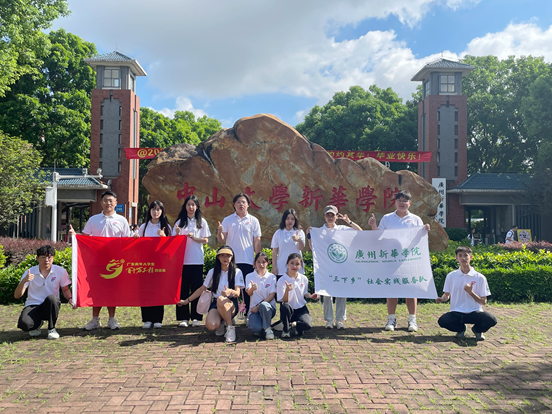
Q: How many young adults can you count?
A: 12